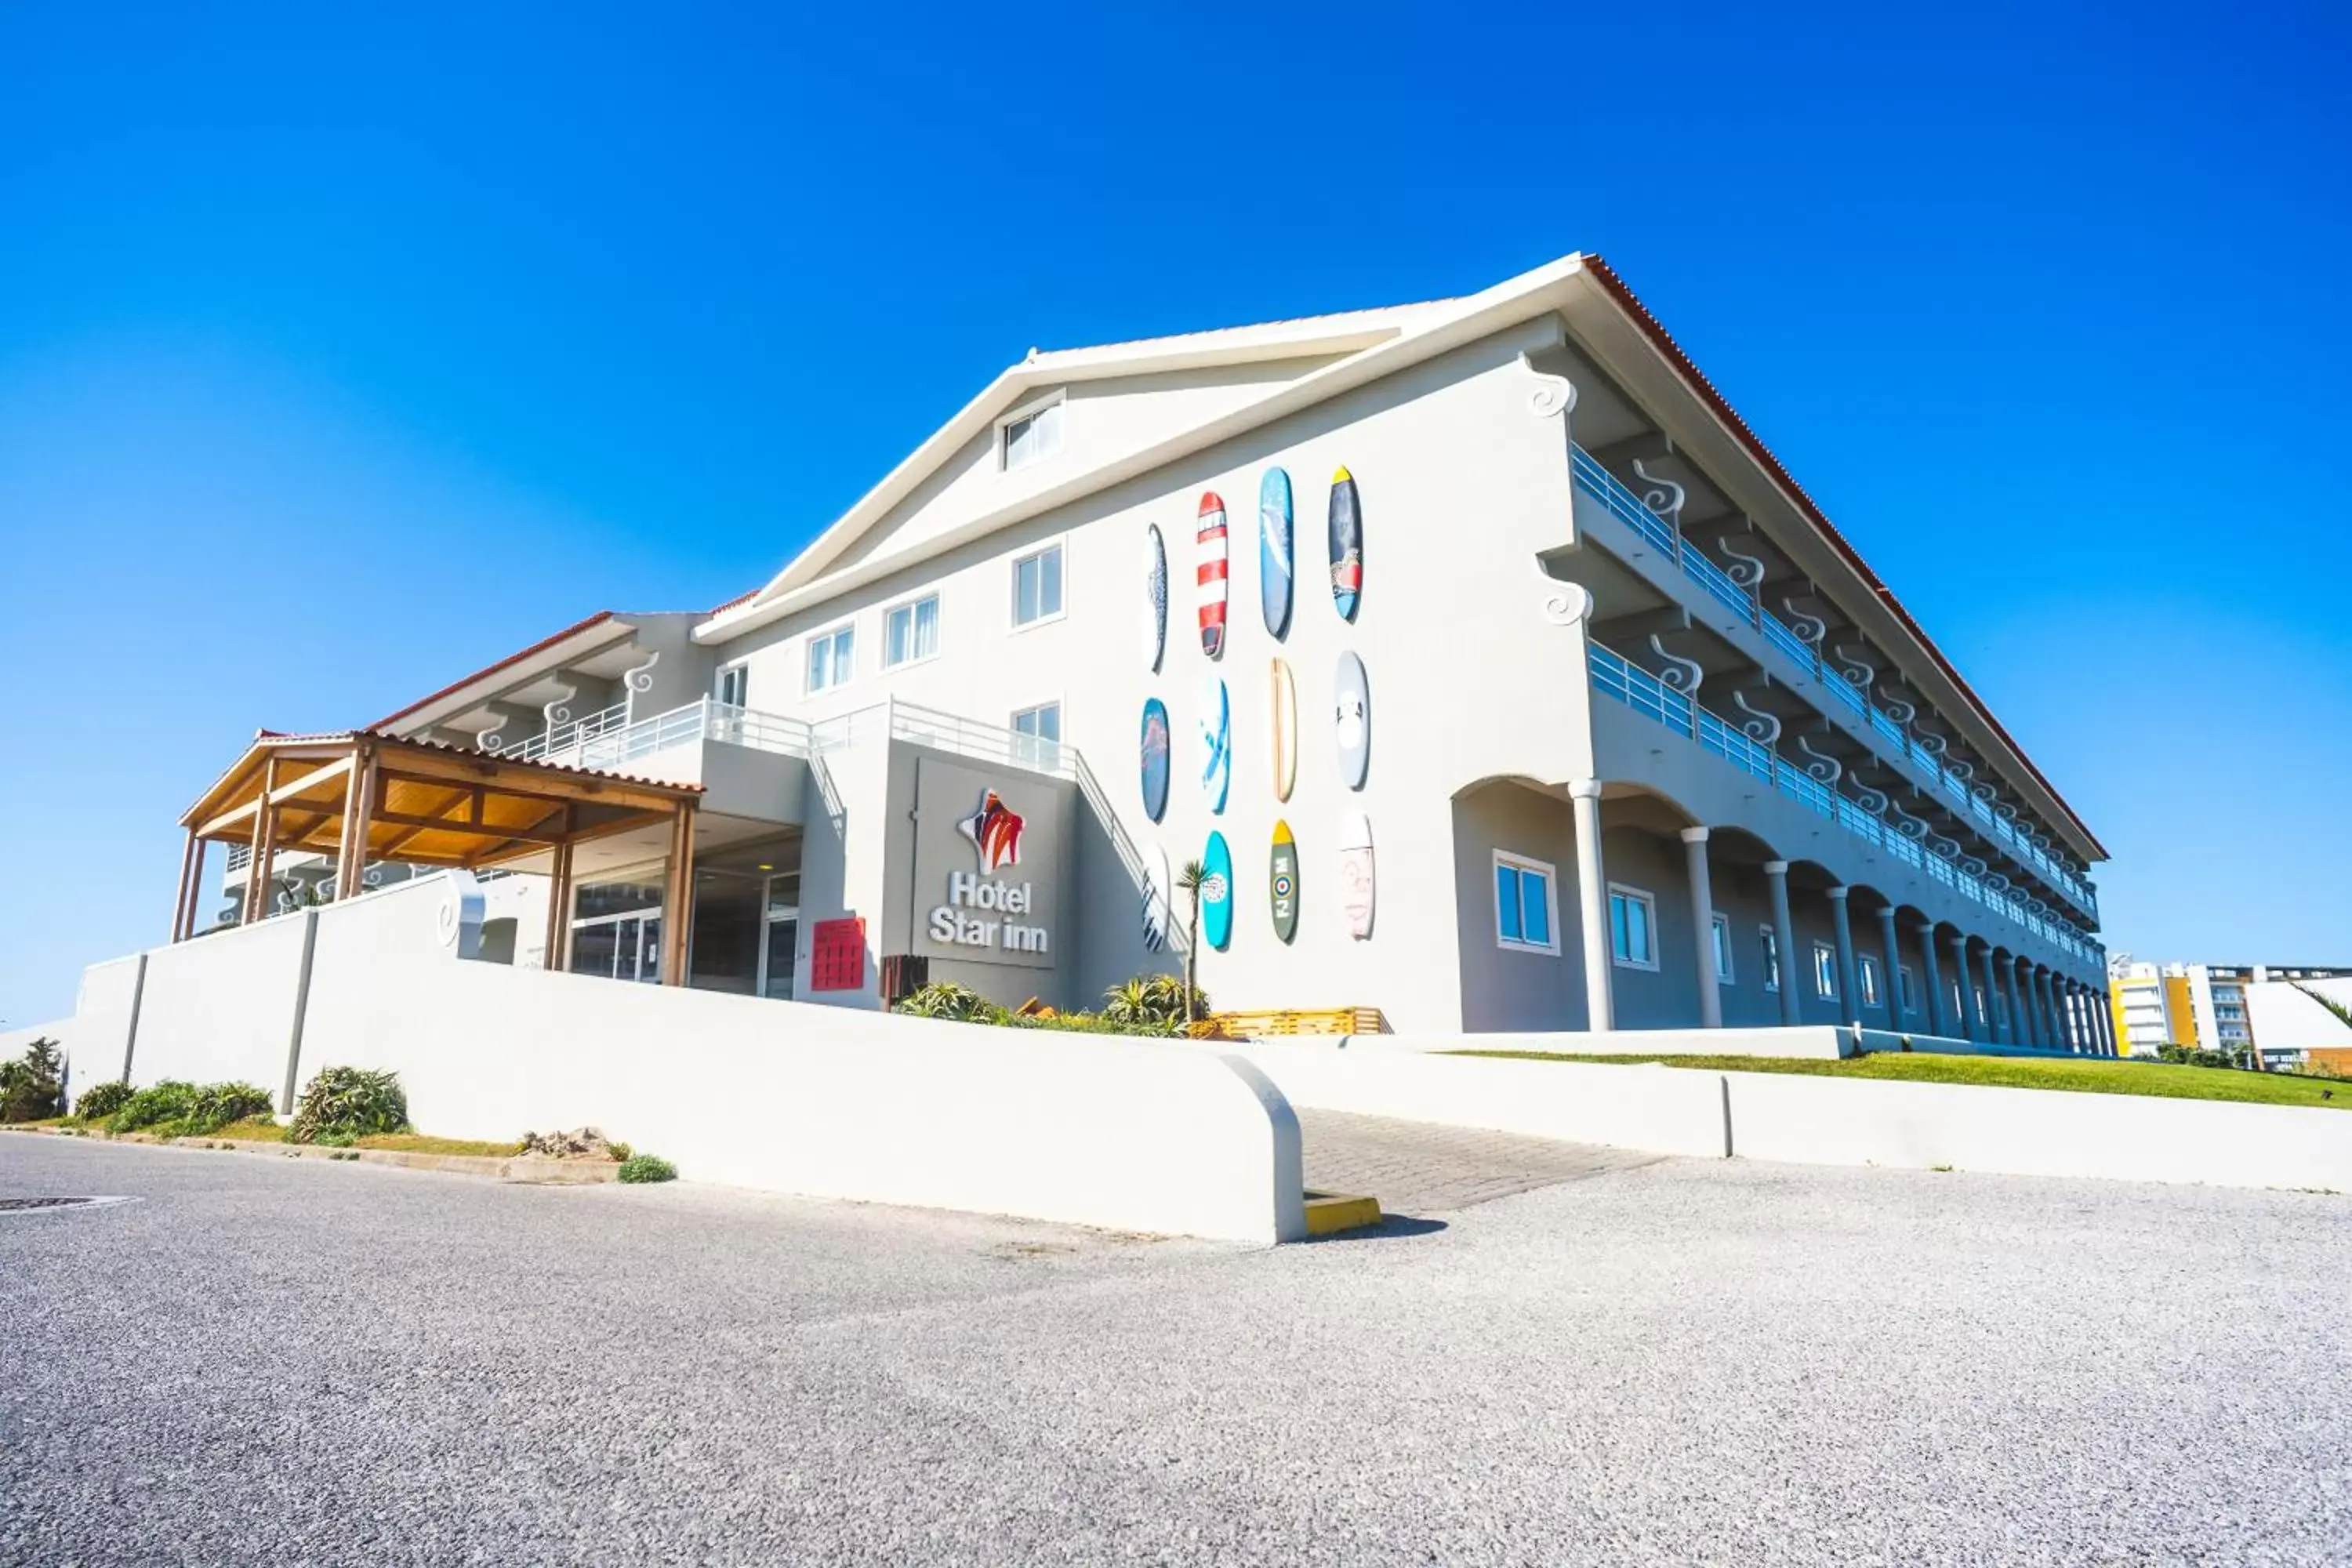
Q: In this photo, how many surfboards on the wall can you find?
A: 12